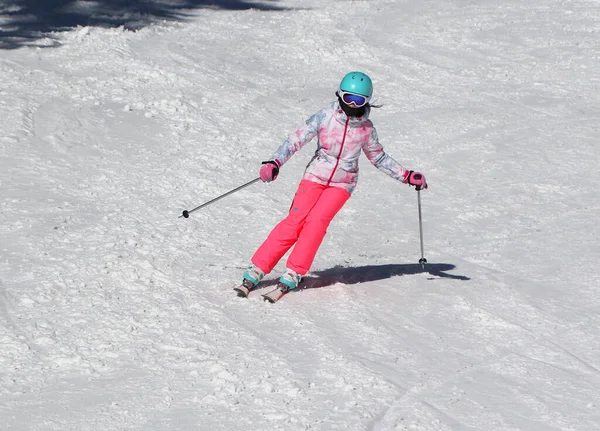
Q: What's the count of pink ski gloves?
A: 2